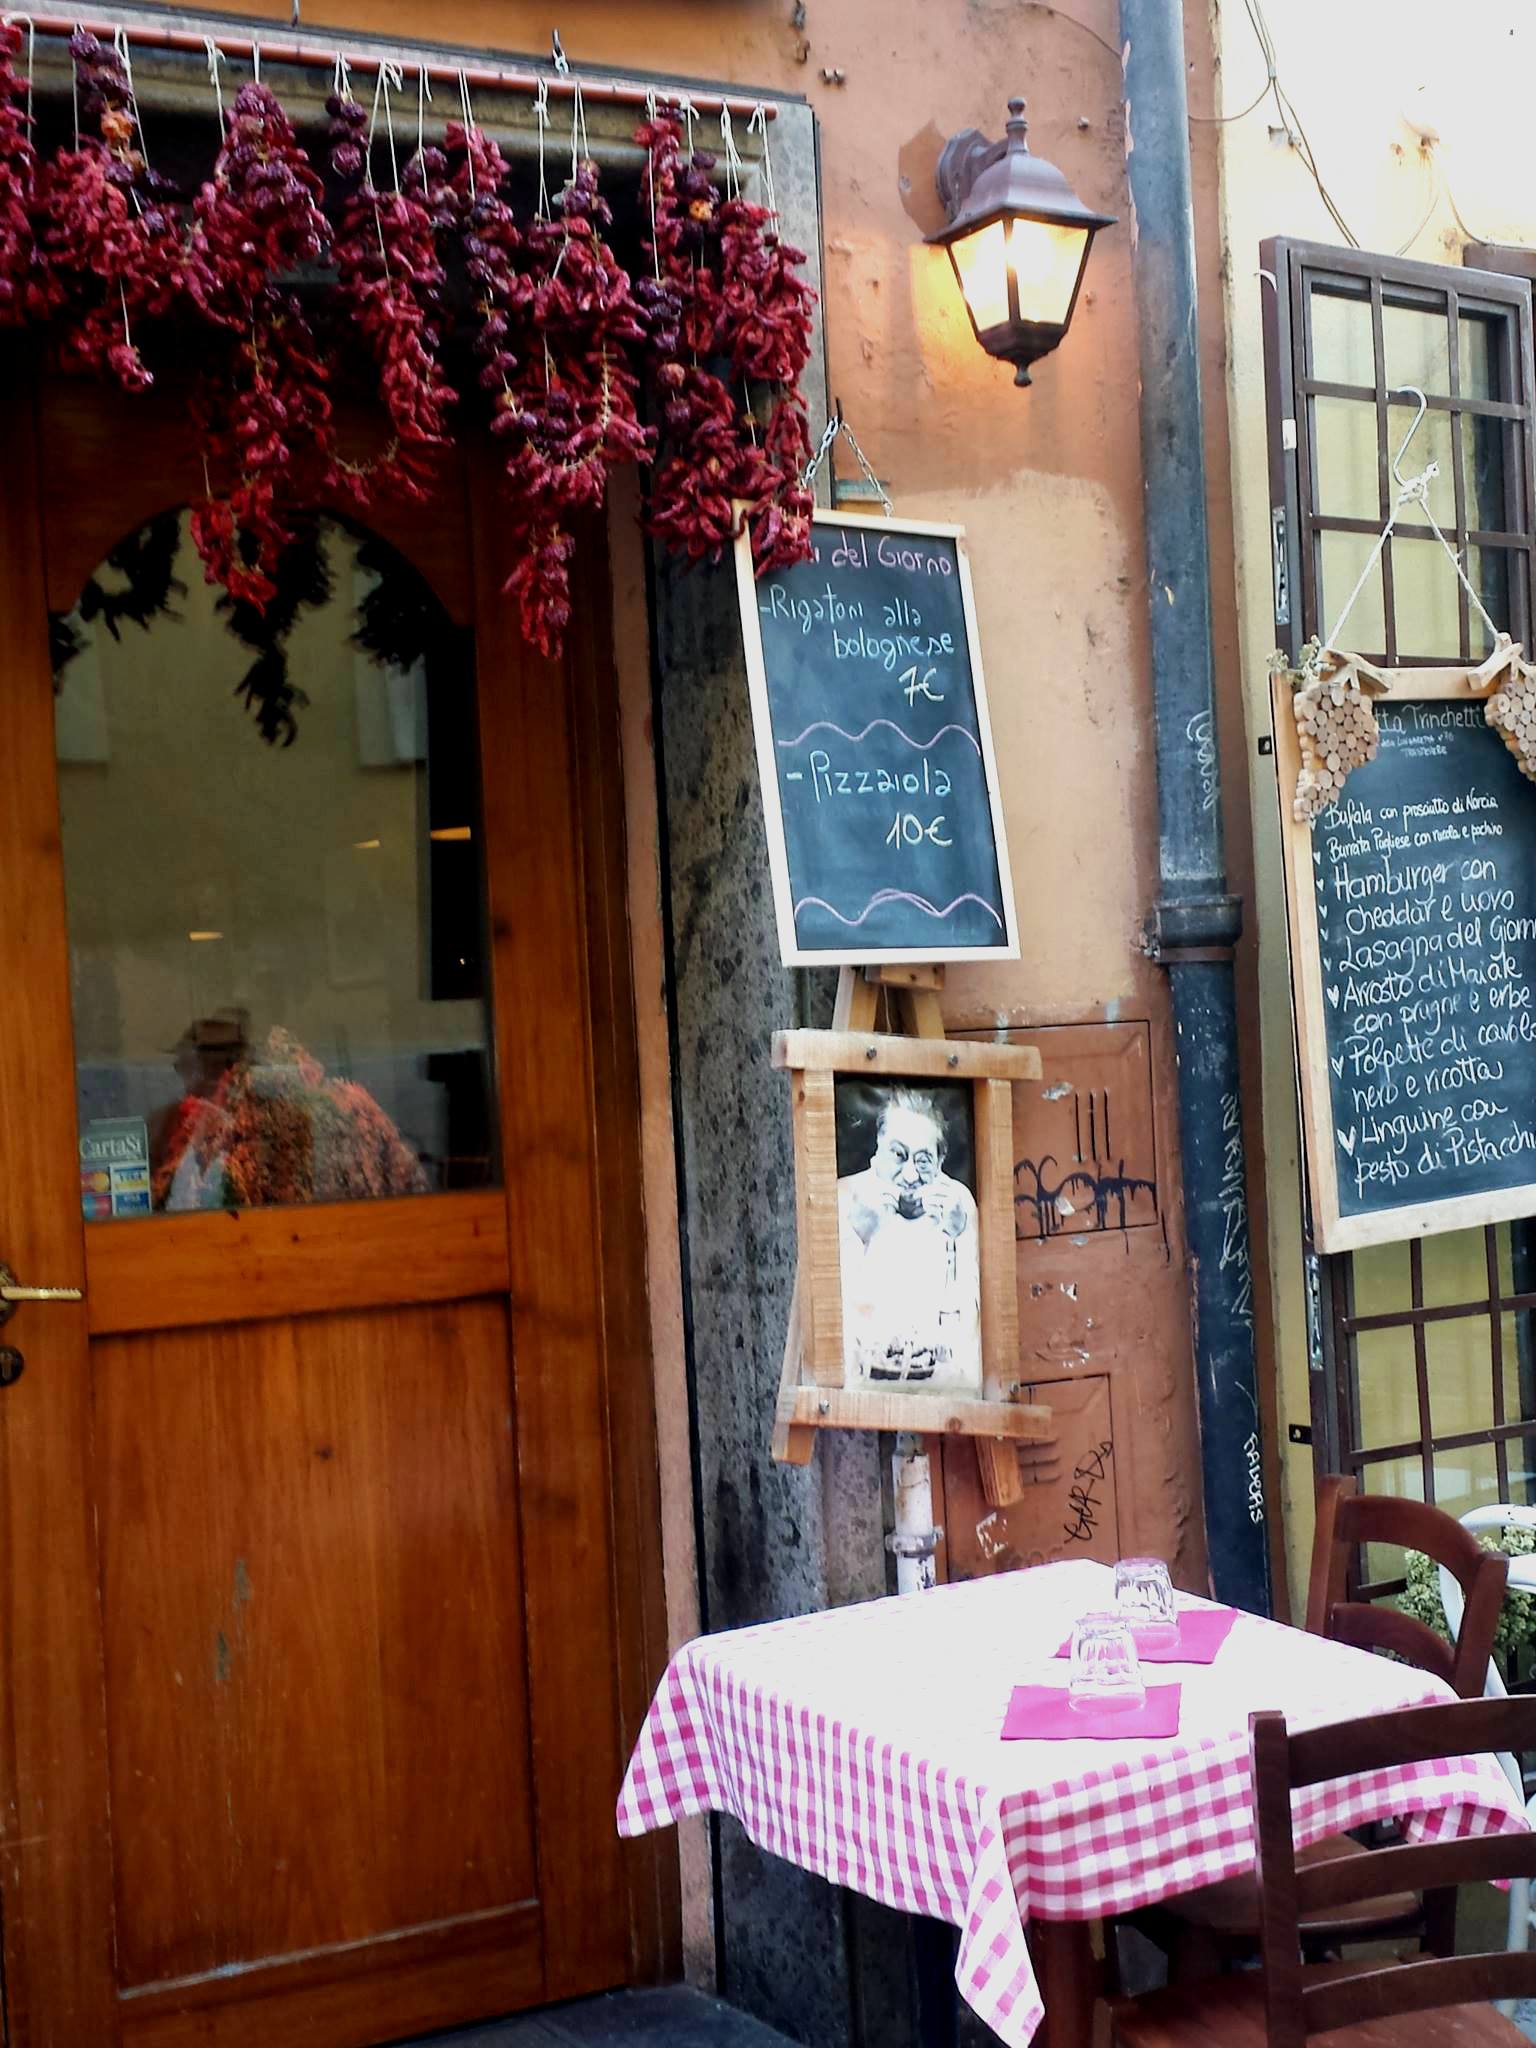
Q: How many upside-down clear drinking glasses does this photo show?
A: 2